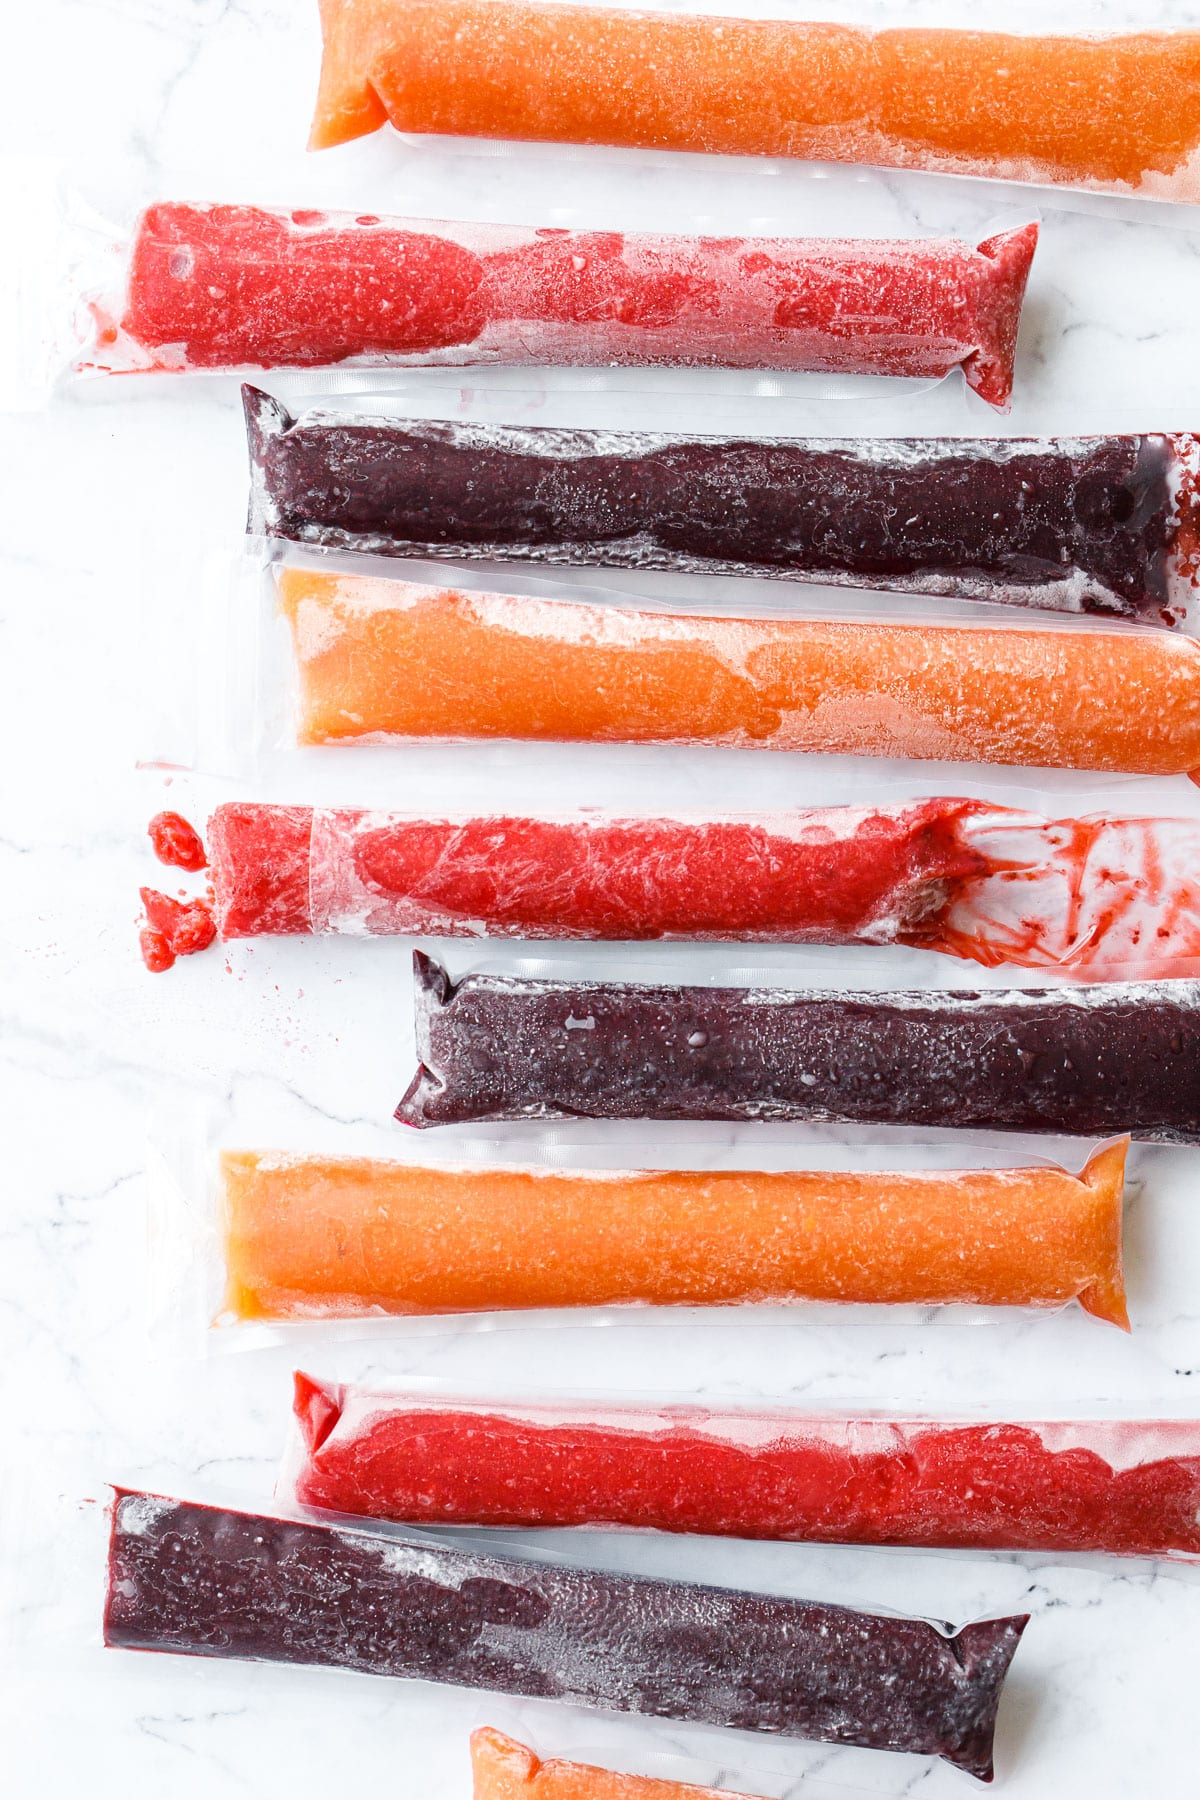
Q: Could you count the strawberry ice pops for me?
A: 3